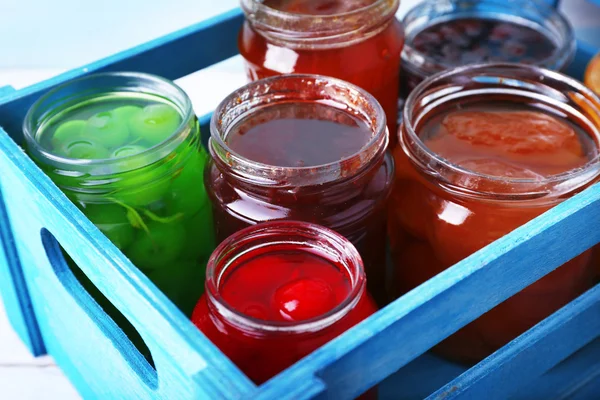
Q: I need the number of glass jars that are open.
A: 6